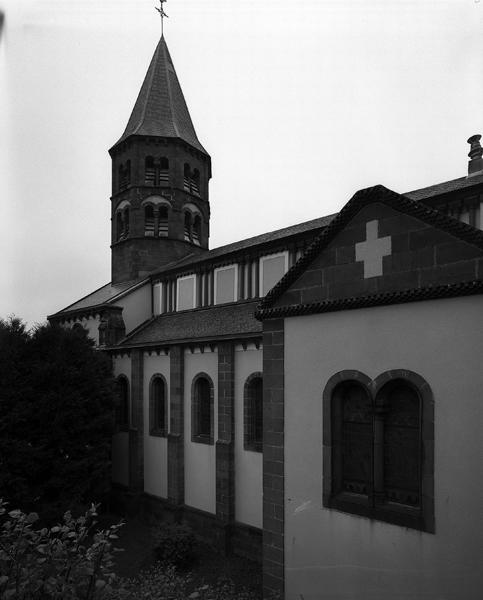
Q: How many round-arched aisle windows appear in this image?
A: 4